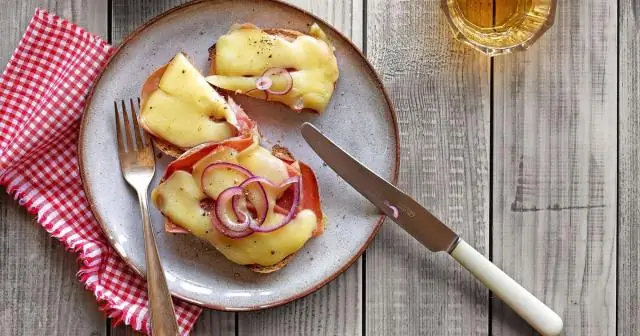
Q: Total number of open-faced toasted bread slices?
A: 3